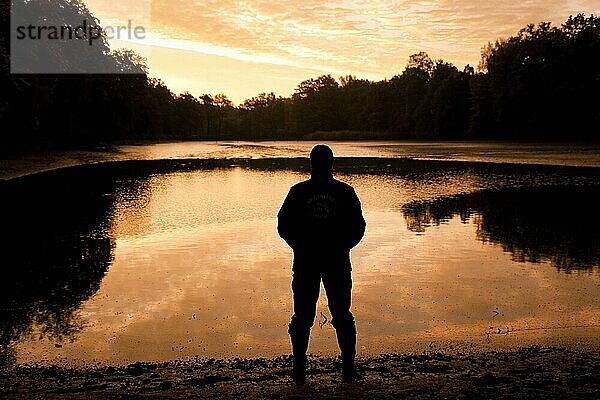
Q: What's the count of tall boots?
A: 2